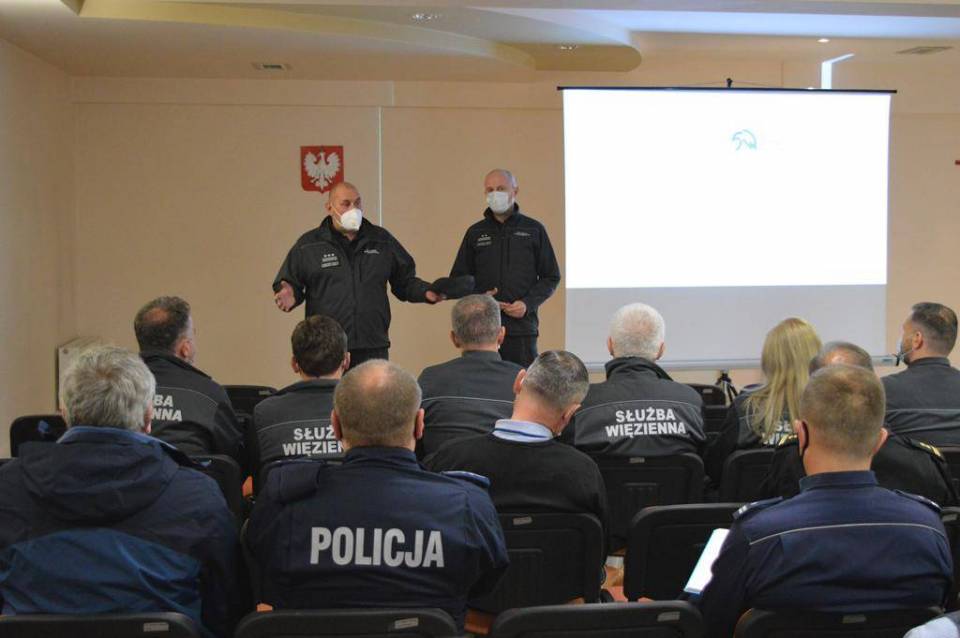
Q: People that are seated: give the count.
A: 11